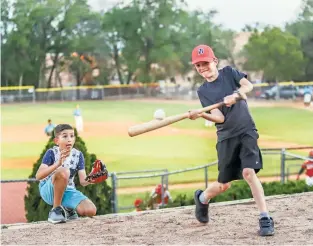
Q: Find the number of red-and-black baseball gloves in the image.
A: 1